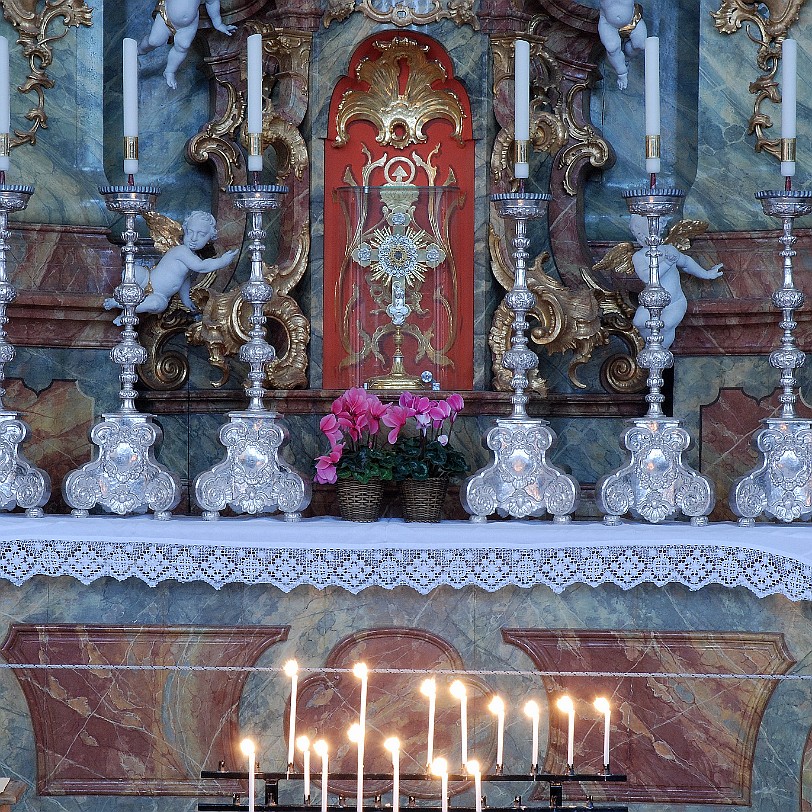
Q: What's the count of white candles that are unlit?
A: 6